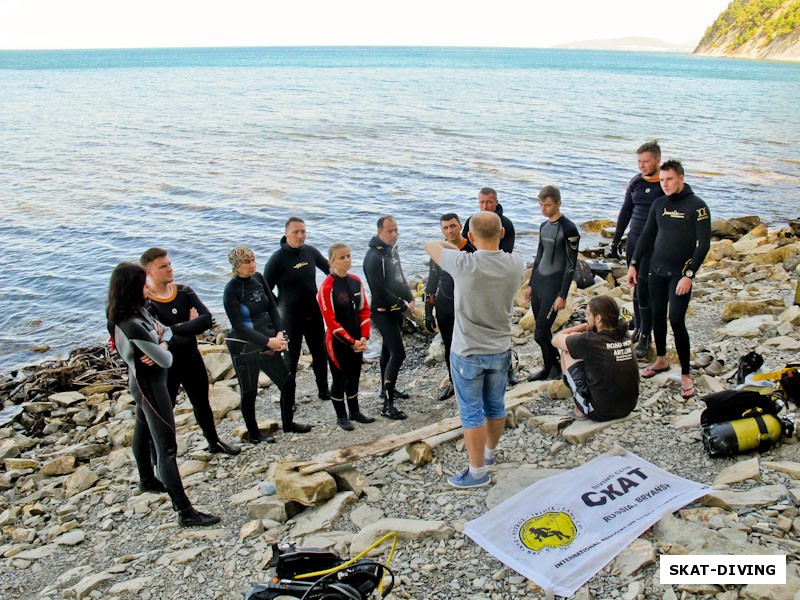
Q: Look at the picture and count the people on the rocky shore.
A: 13